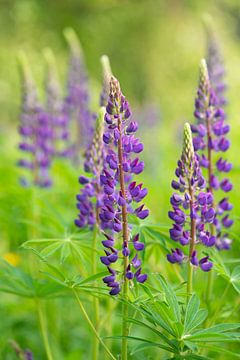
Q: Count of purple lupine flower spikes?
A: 9